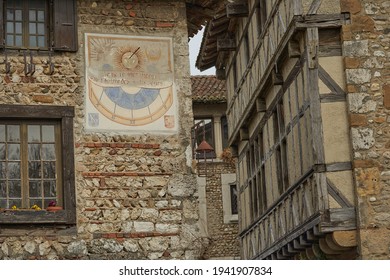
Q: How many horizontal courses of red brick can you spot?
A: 3